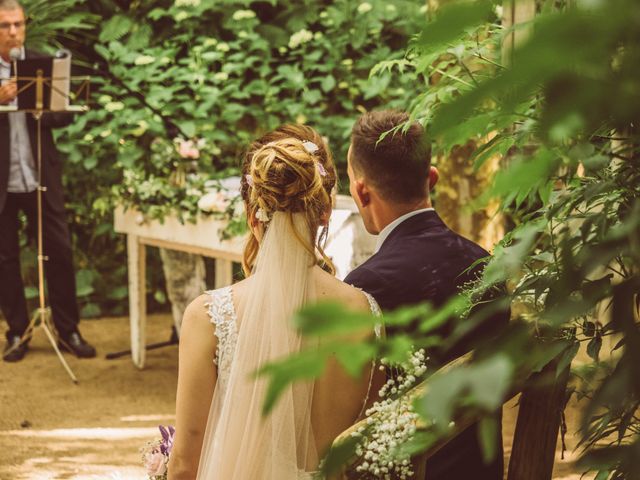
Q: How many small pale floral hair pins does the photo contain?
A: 4